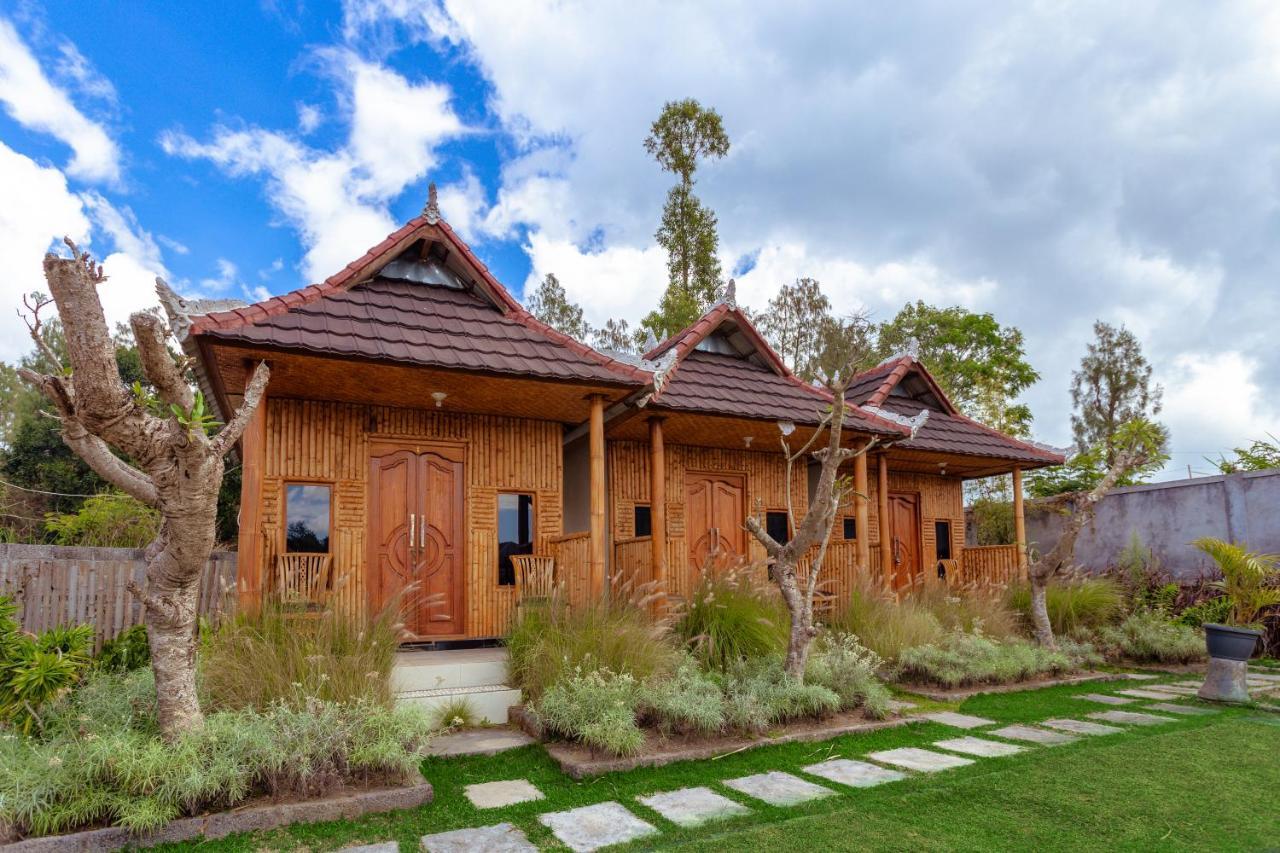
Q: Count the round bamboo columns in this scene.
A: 6